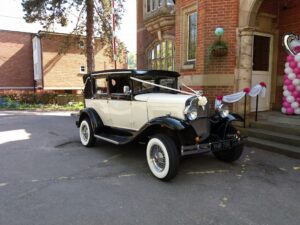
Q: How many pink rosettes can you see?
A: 3